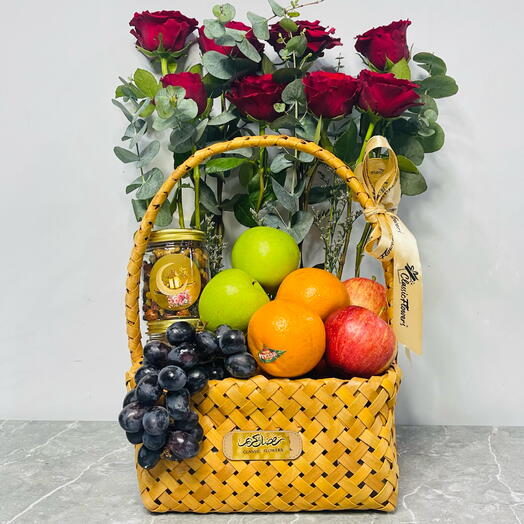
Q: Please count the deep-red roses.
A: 8